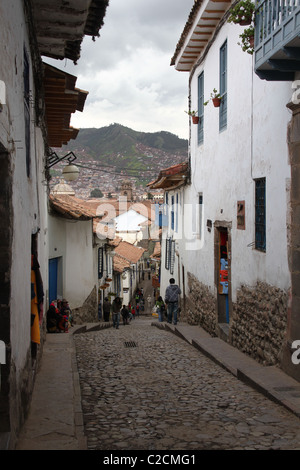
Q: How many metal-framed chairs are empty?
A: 0